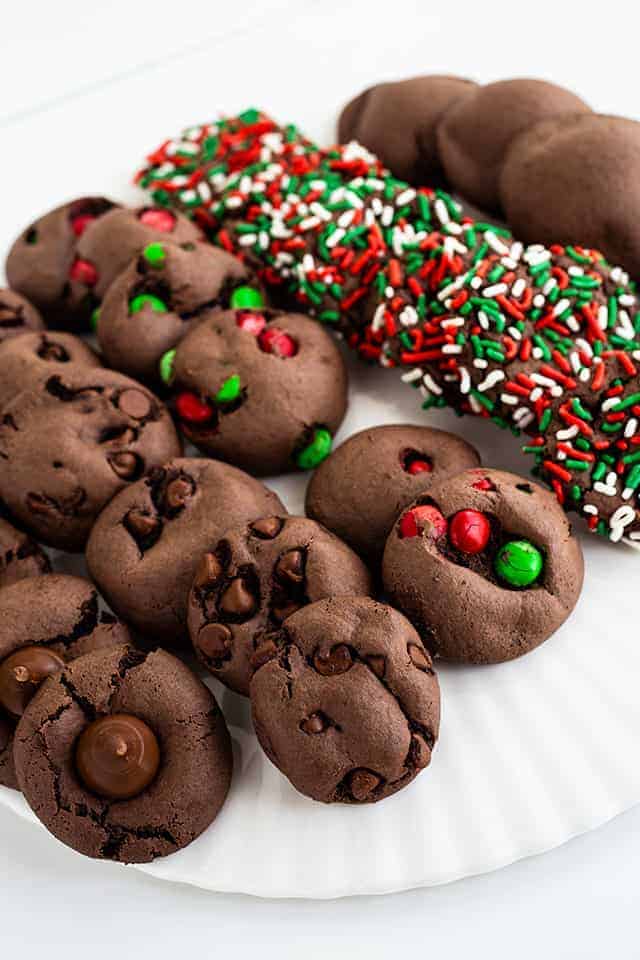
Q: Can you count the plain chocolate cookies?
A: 3